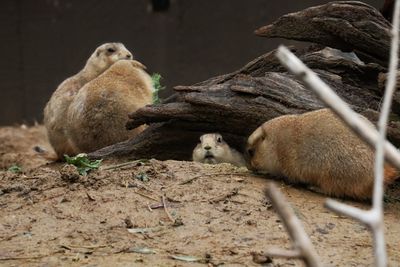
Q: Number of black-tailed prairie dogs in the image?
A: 4